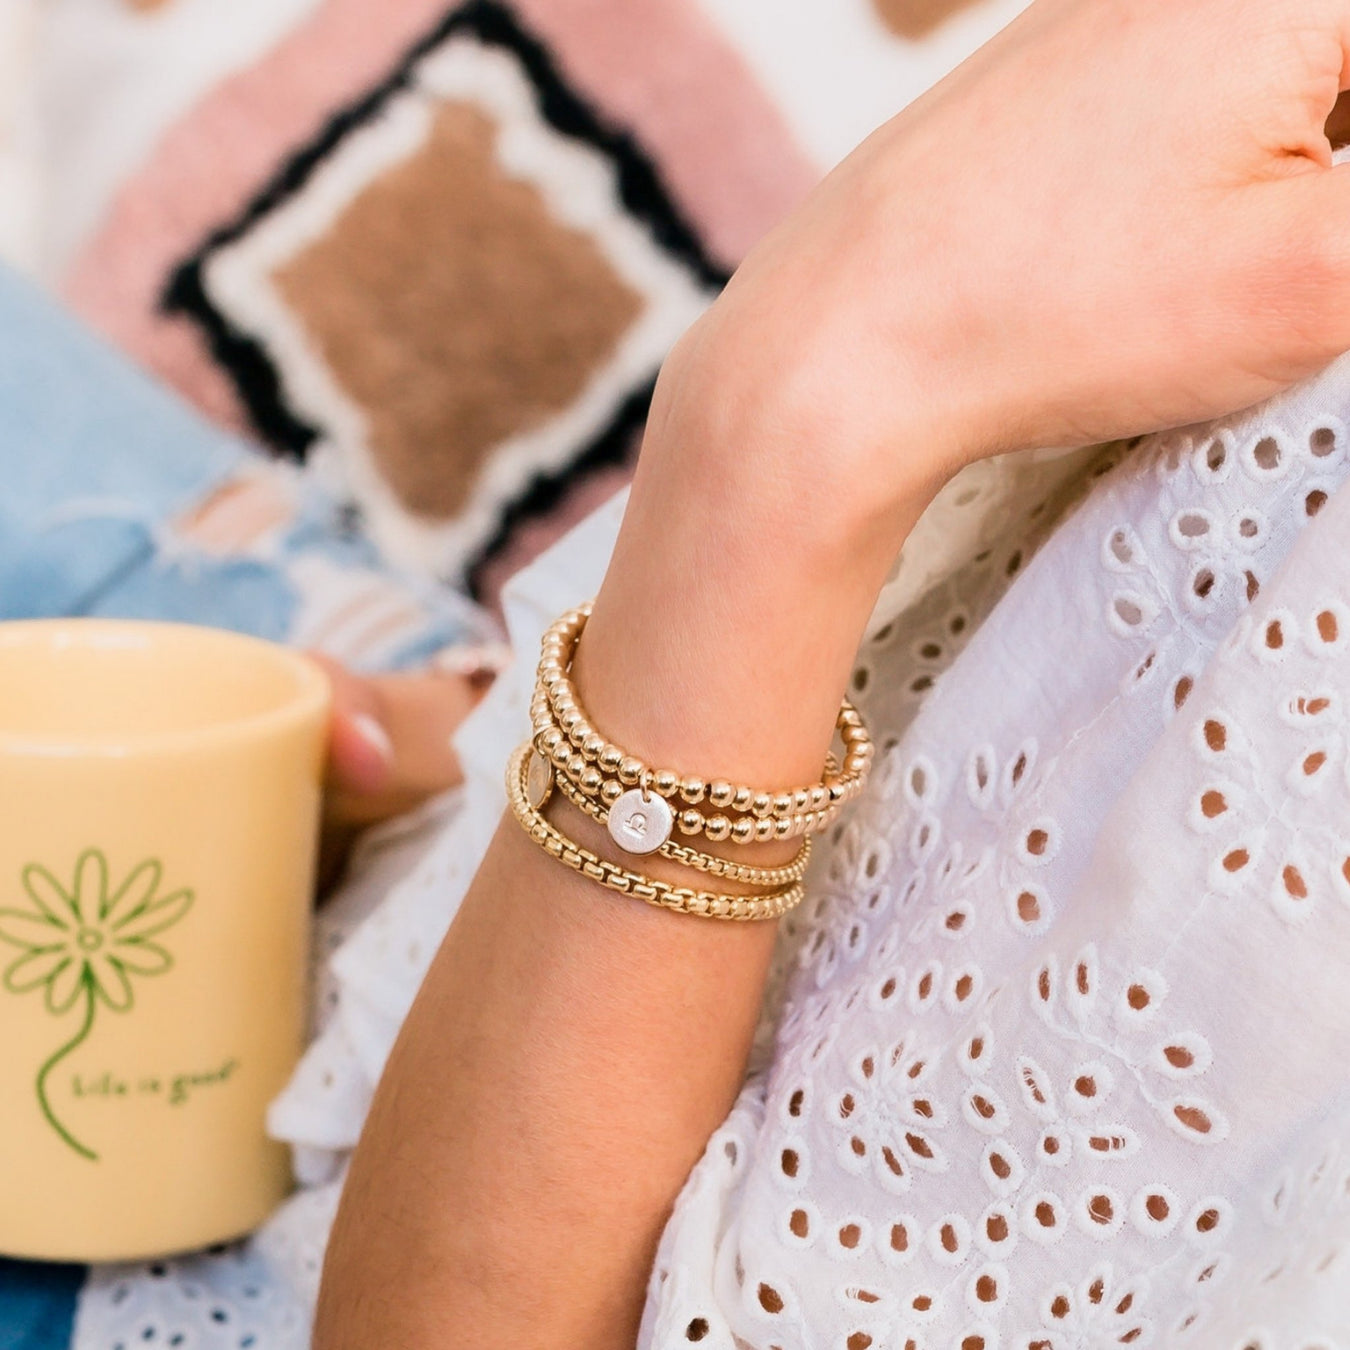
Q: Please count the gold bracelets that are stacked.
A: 4